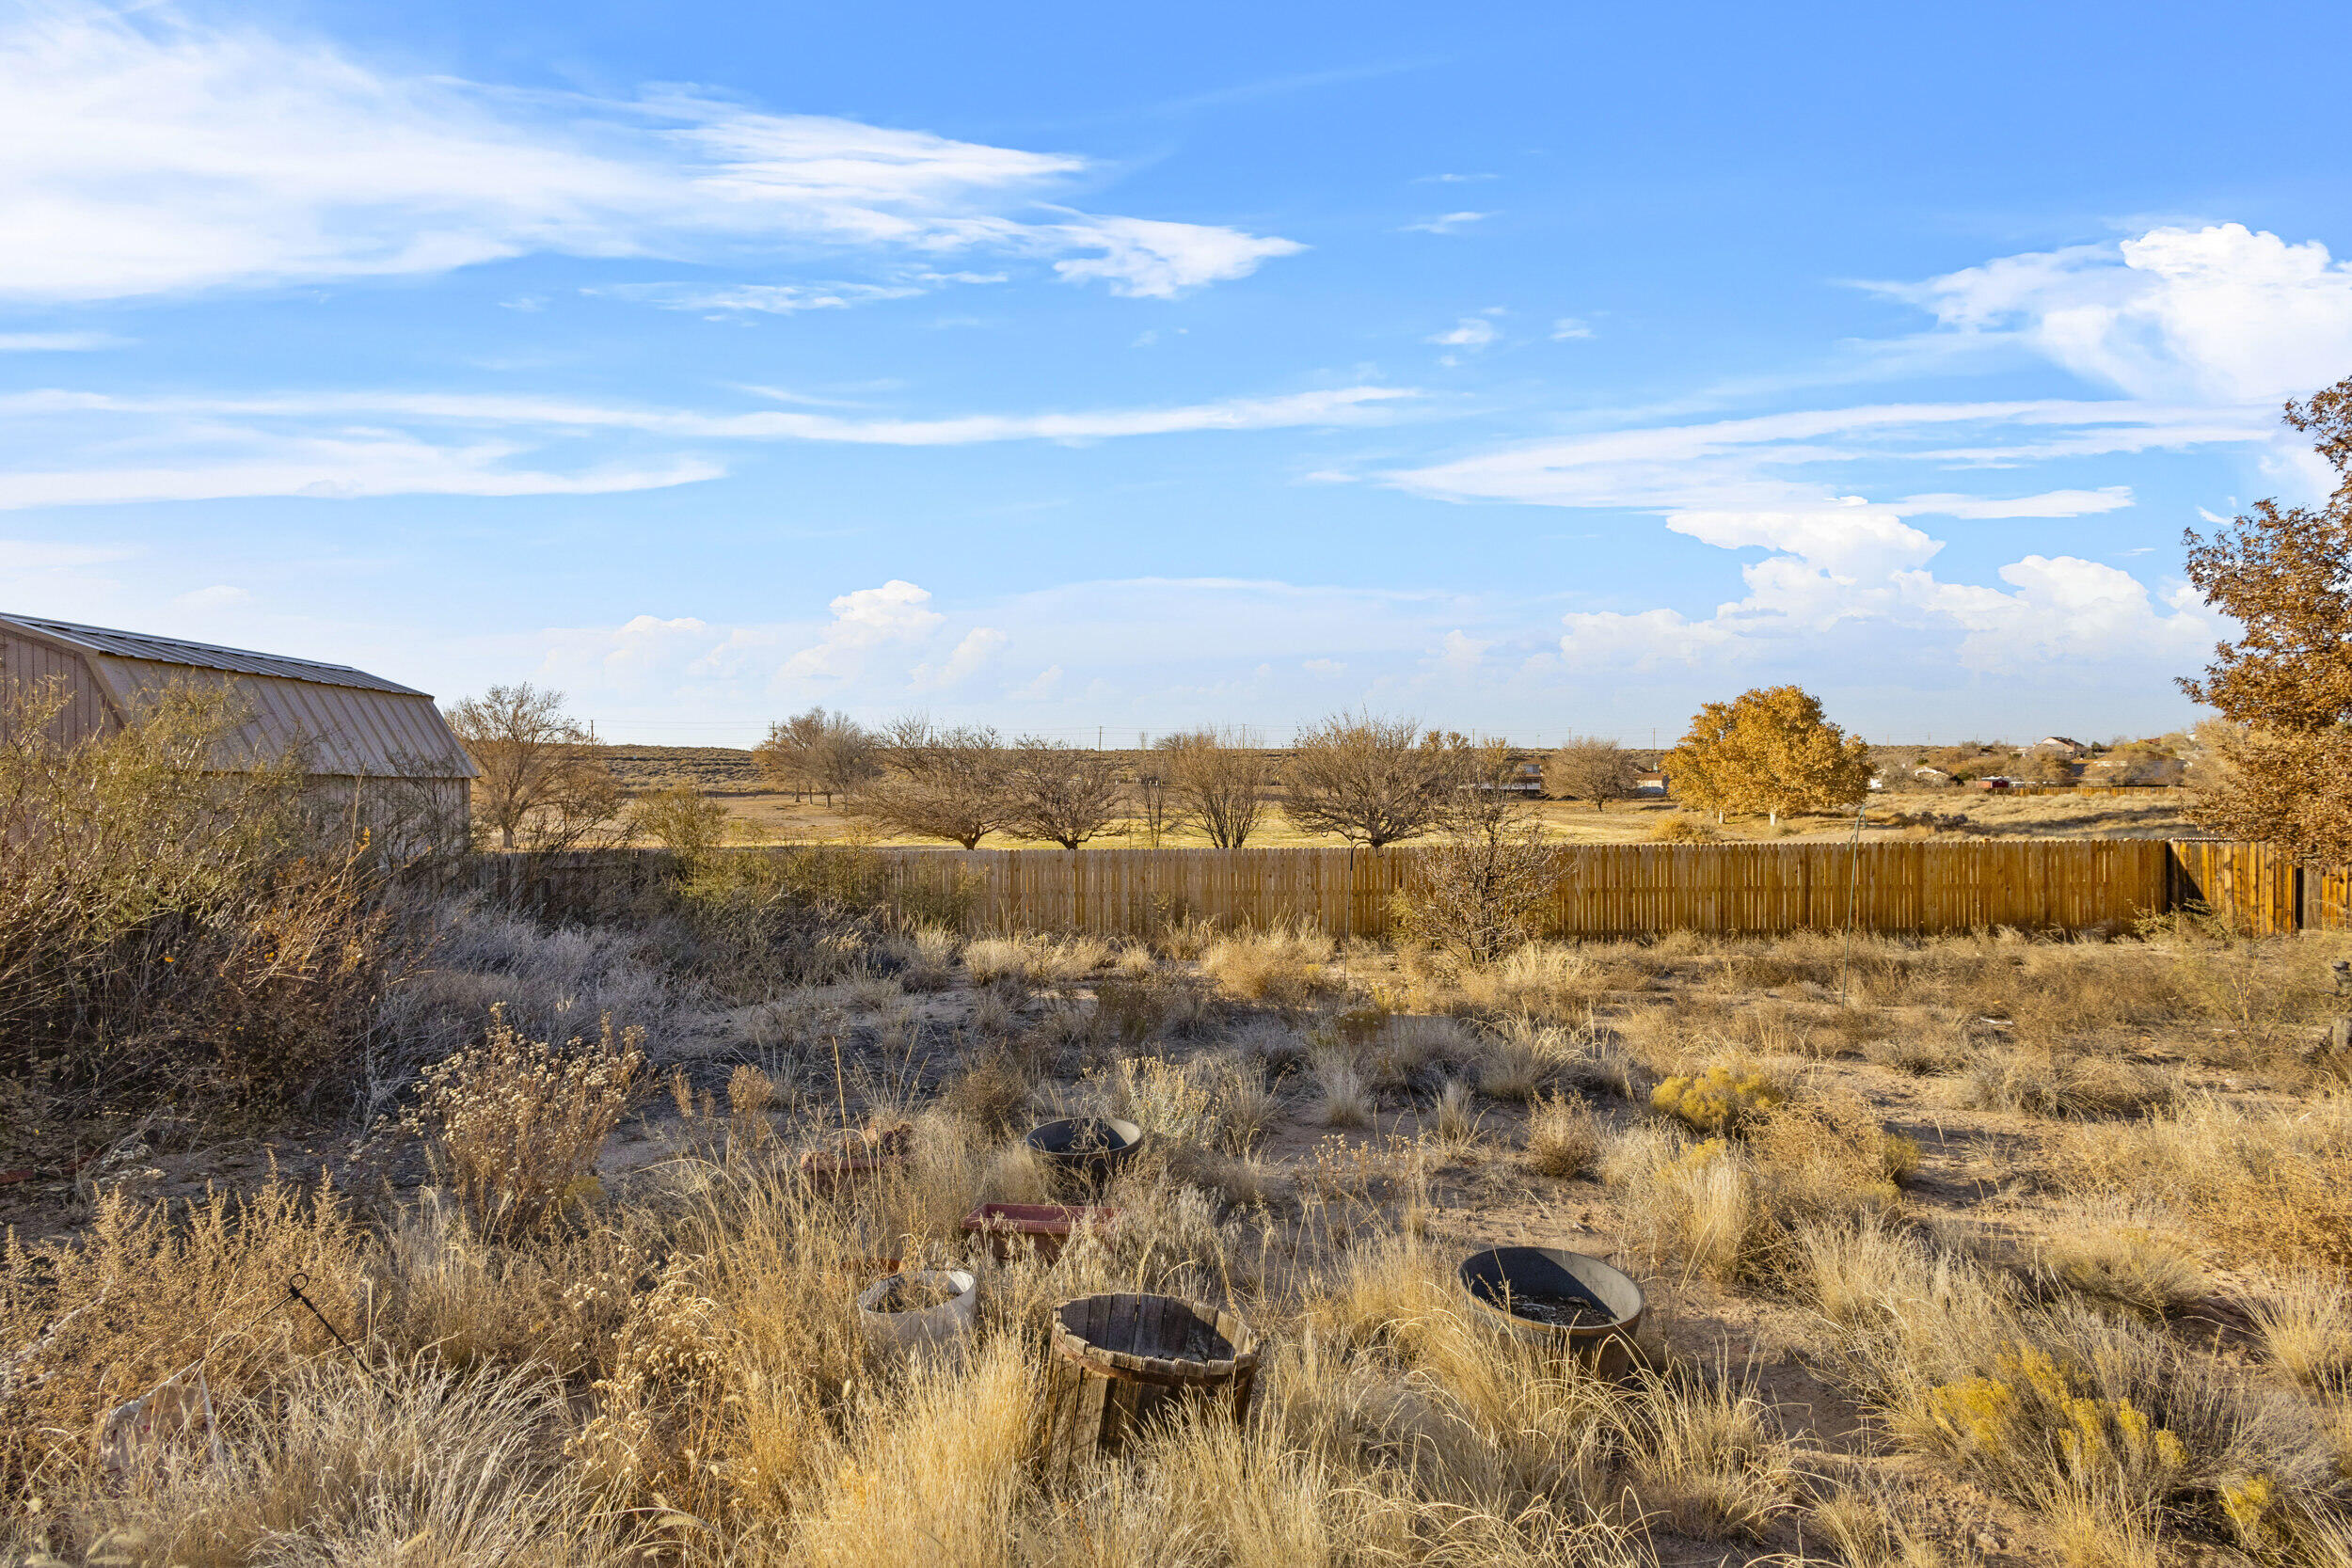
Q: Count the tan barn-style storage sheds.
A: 1